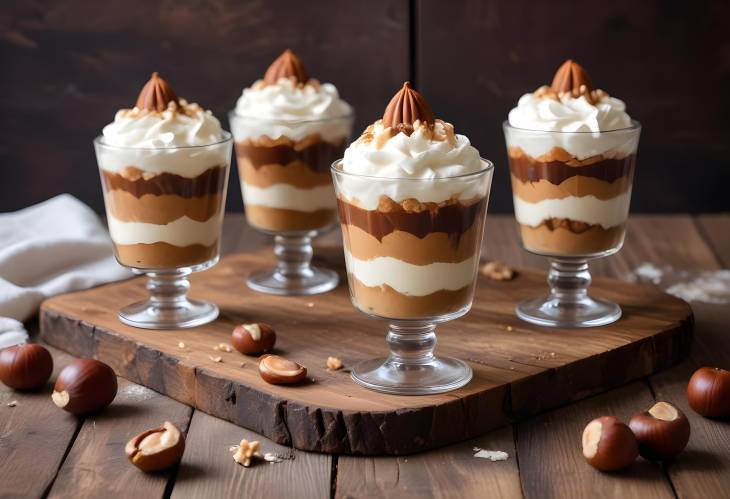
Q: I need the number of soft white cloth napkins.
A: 1